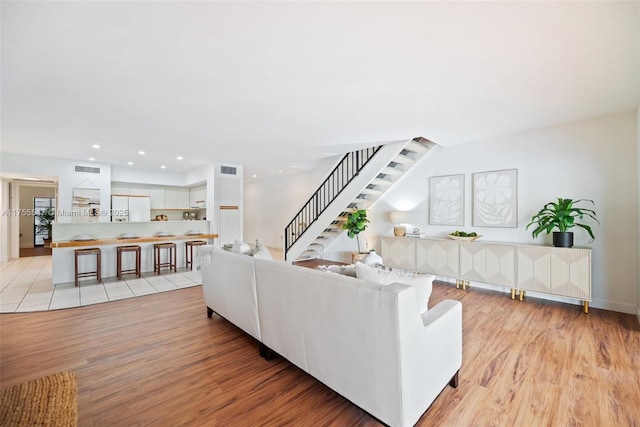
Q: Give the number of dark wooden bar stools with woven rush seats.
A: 4